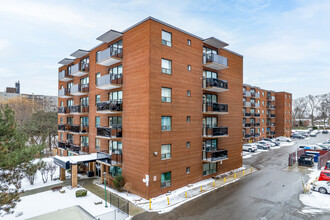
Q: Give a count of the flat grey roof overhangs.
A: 4